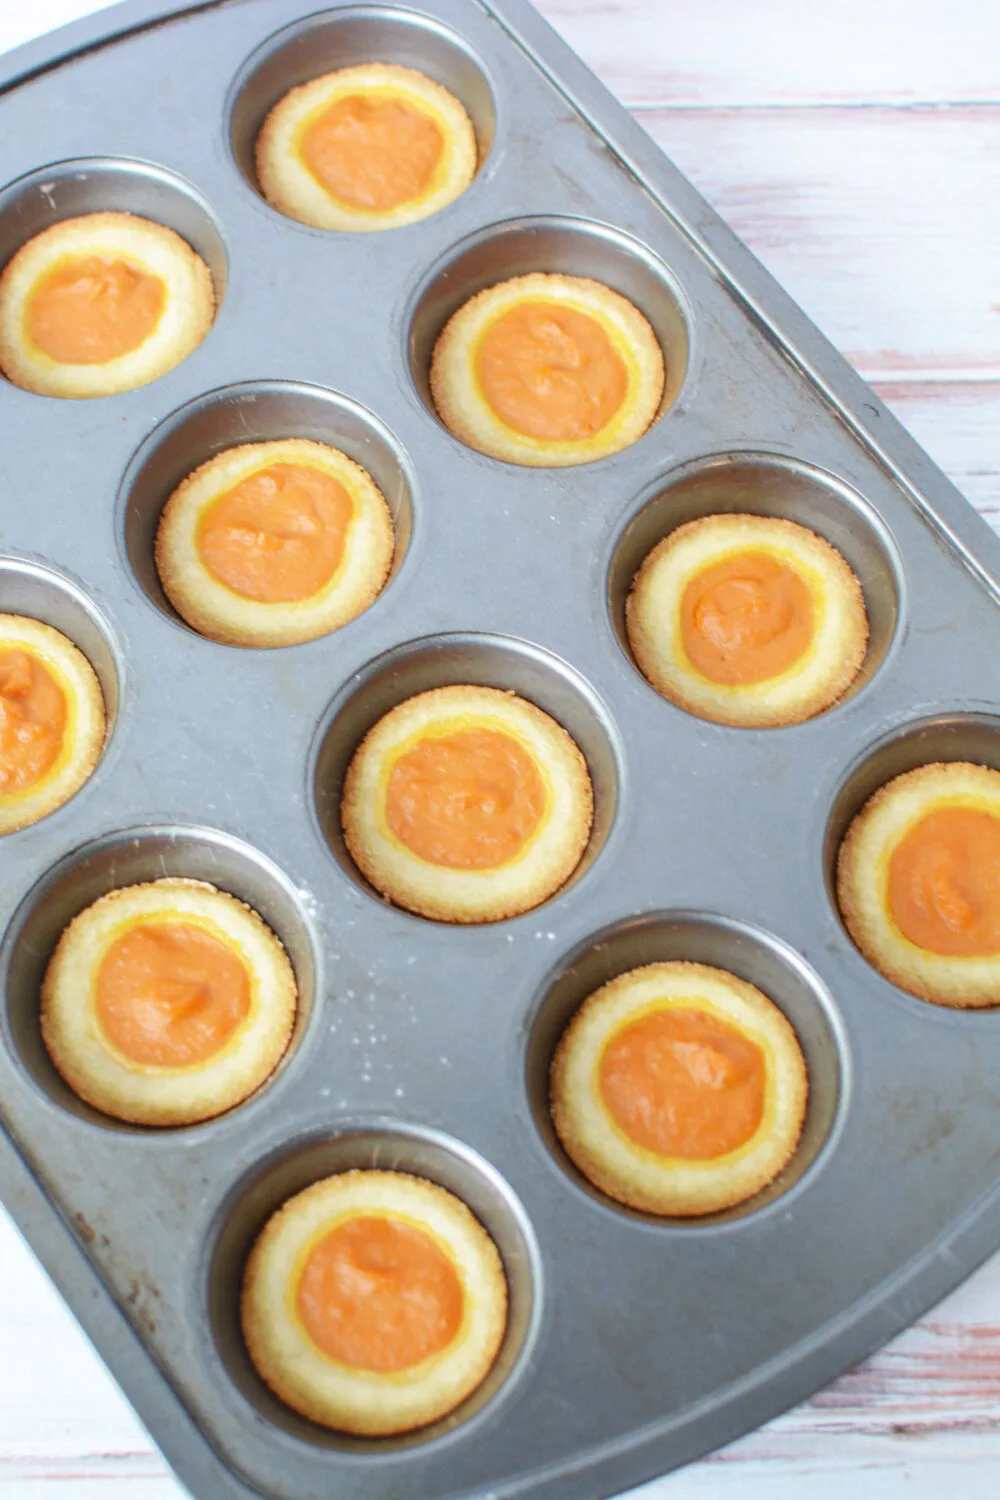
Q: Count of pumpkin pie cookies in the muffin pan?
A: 11